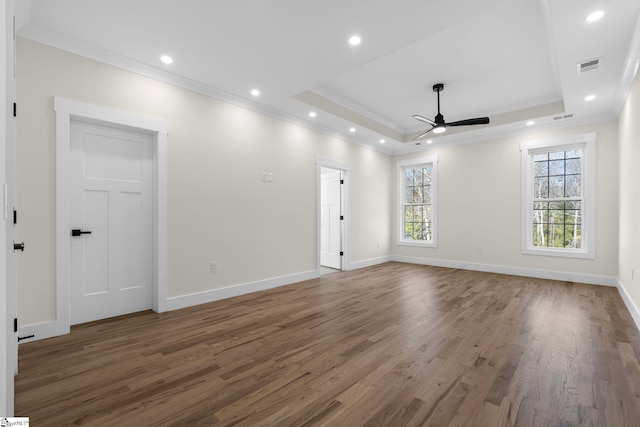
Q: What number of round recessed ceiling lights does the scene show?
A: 10